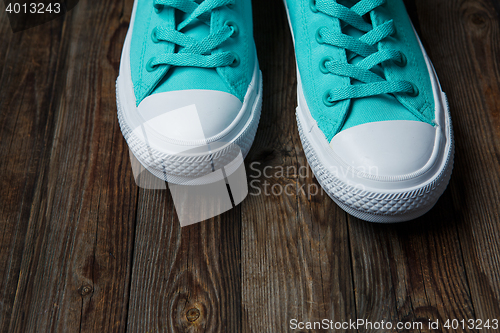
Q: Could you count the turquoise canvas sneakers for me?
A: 2